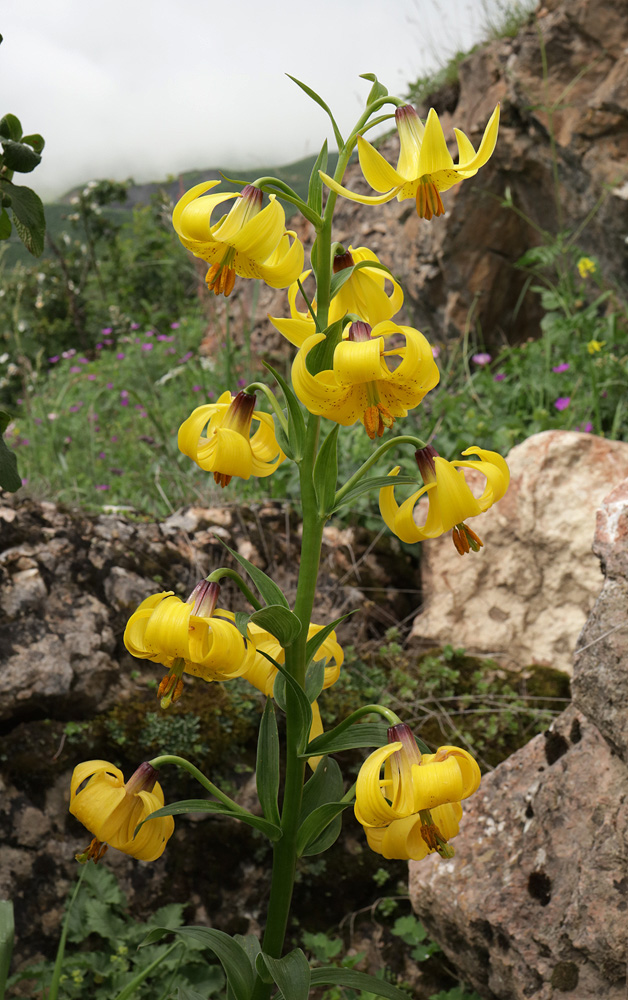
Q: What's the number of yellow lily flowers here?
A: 11